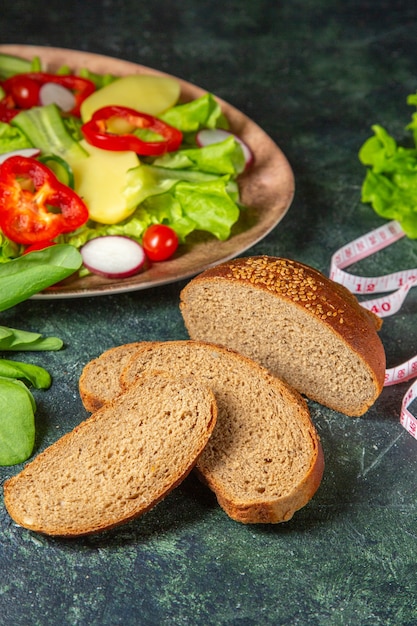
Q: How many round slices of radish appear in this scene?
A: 4